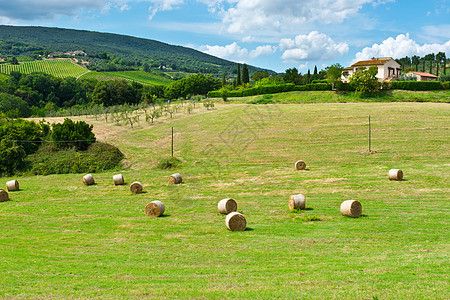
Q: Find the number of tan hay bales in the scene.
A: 13